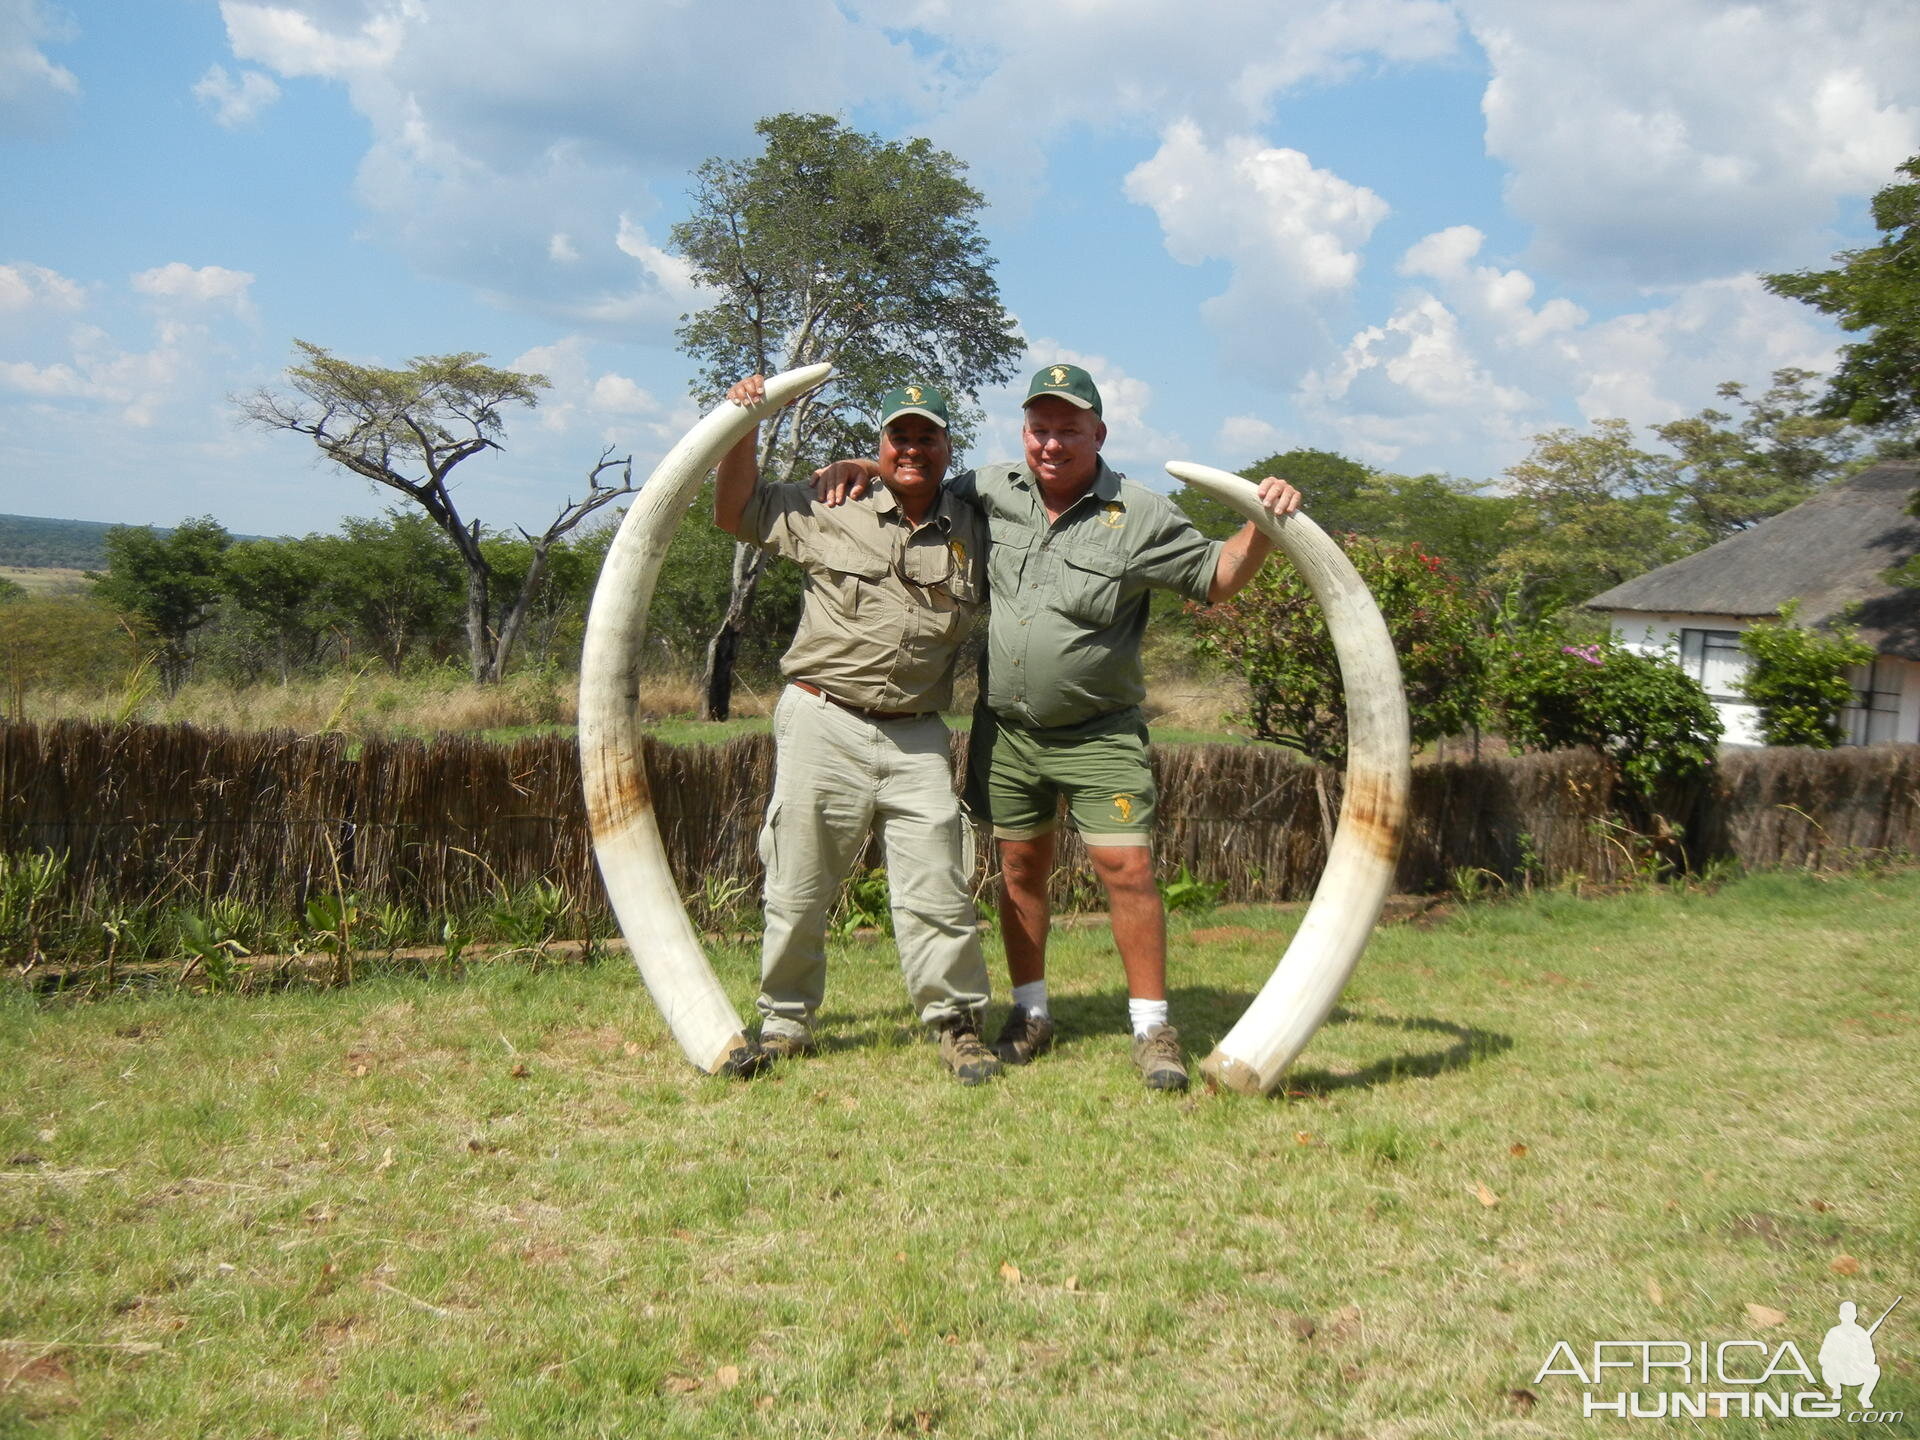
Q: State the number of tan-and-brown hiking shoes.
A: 4